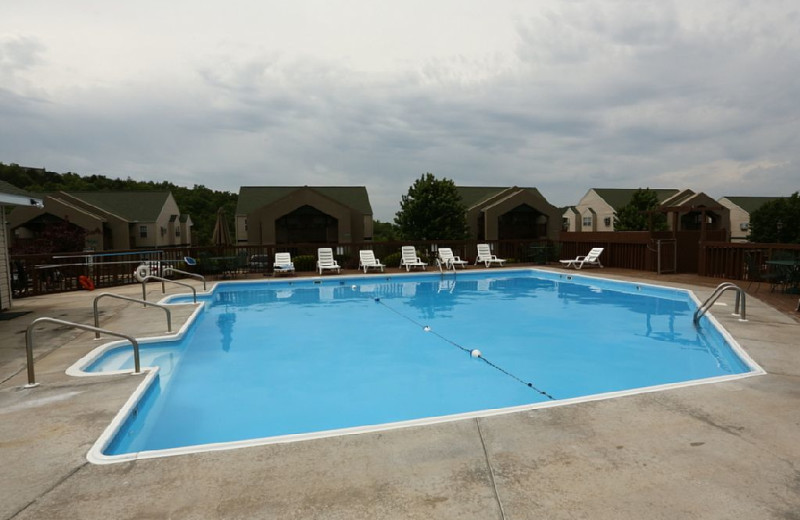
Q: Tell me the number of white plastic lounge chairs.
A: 7